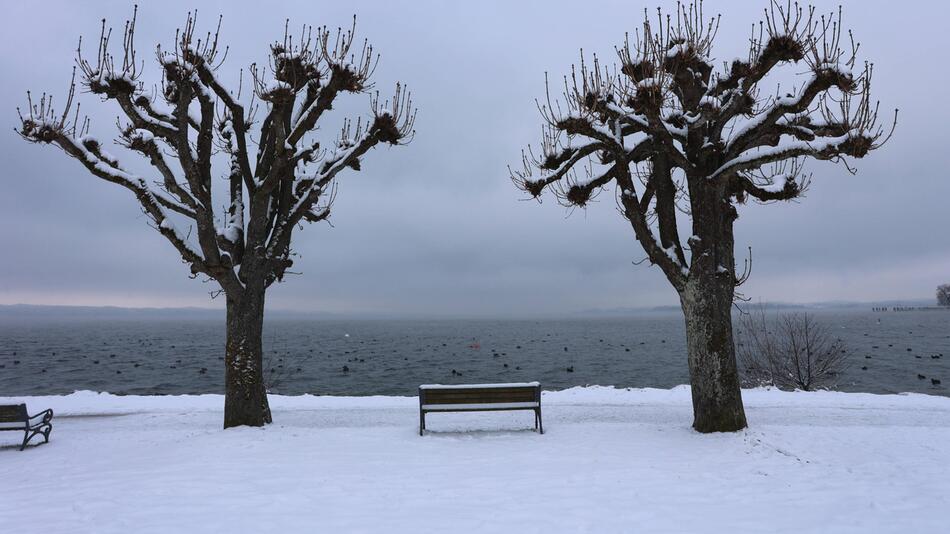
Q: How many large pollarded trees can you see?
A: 2